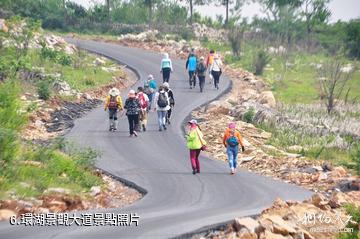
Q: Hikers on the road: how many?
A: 13